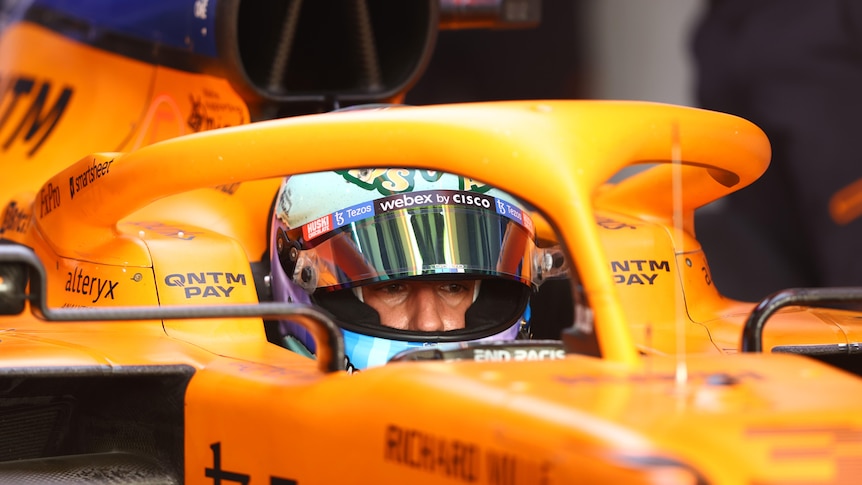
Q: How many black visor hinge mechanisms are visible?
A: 1